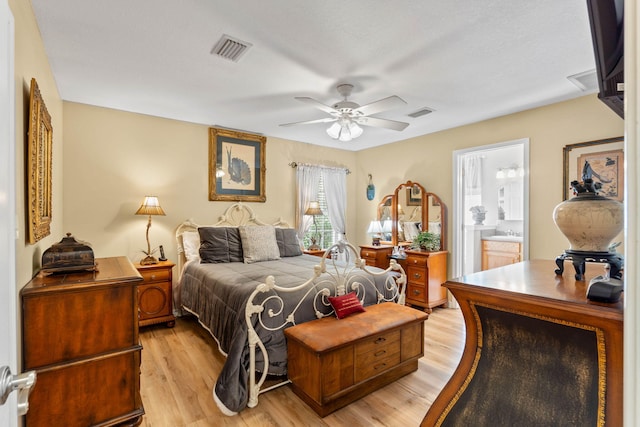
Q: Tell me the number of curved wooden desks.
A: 1